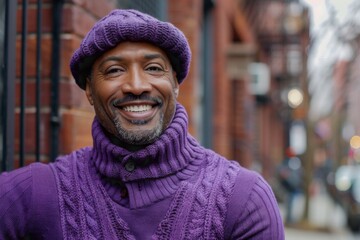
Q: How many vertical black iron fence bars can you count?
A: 4